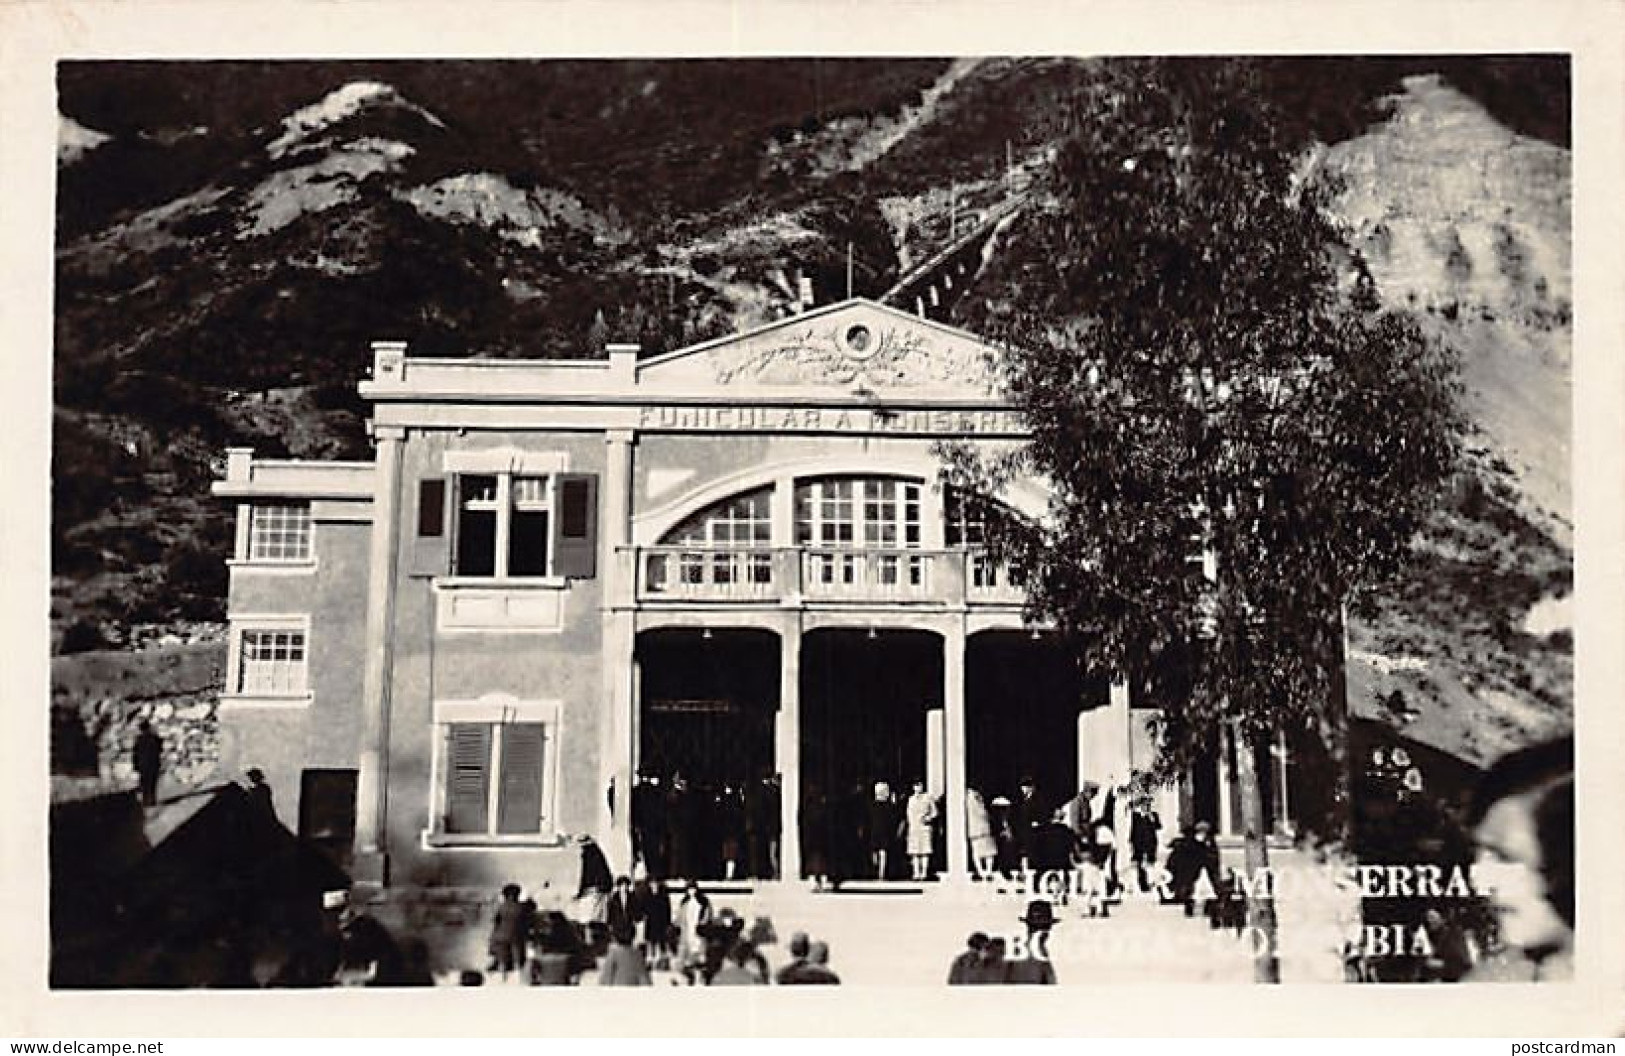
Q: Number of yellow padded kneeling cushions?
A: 0